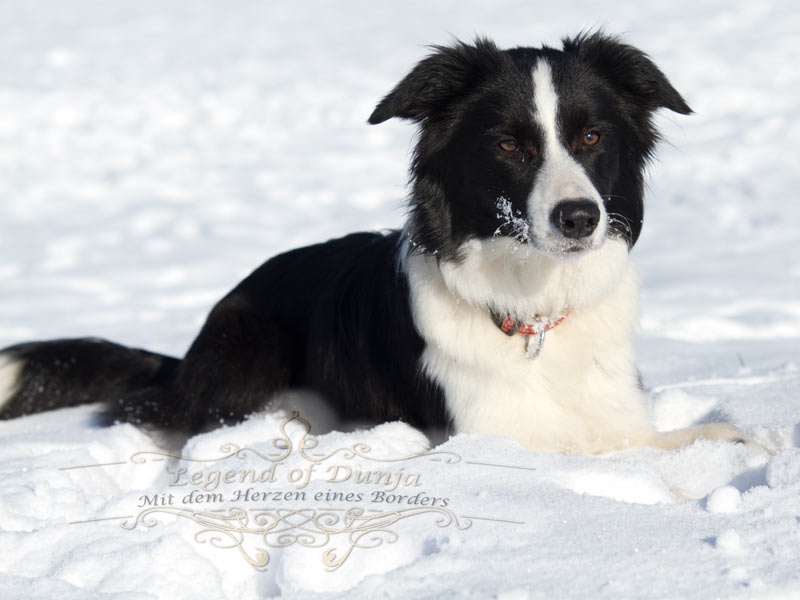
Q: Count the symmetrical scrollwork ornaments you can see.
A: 2